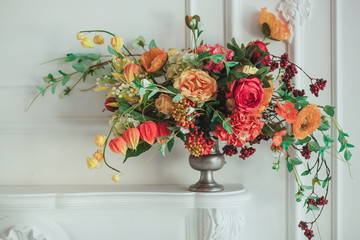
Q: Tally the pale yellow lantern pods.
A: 8